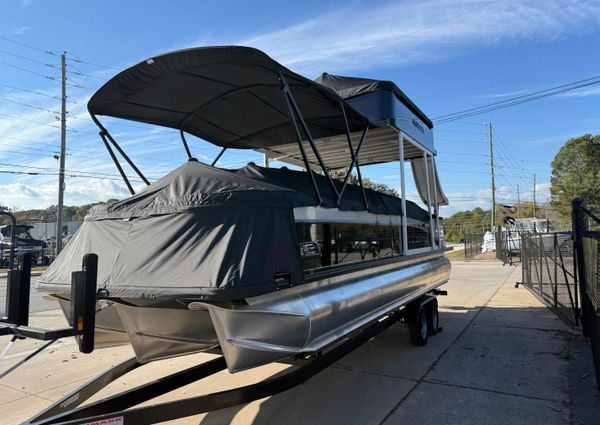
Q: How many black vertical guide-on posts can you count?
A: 2